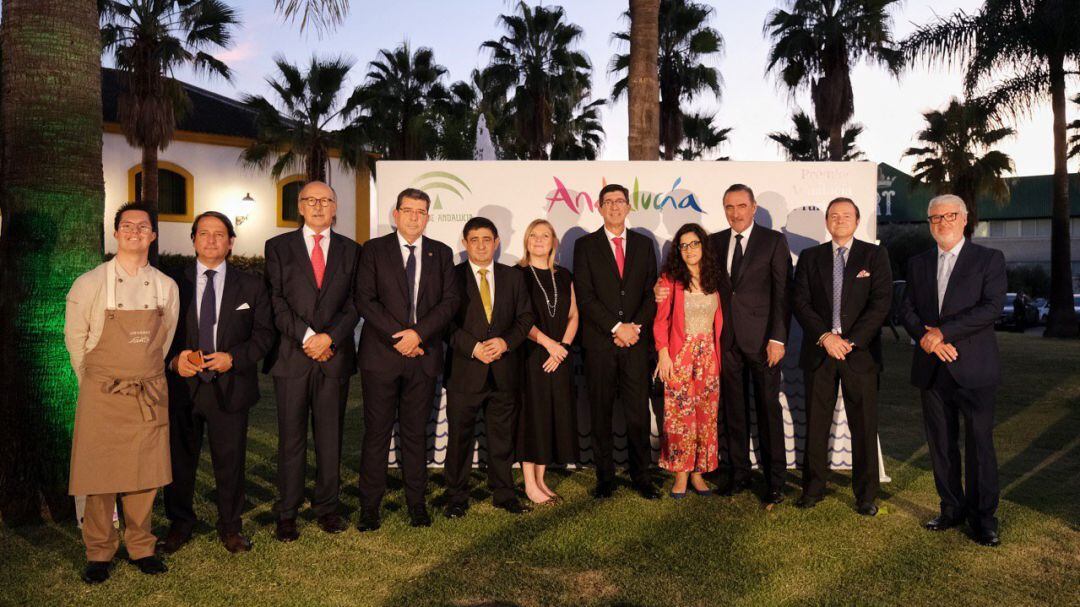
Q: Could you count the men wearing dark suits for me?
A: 8